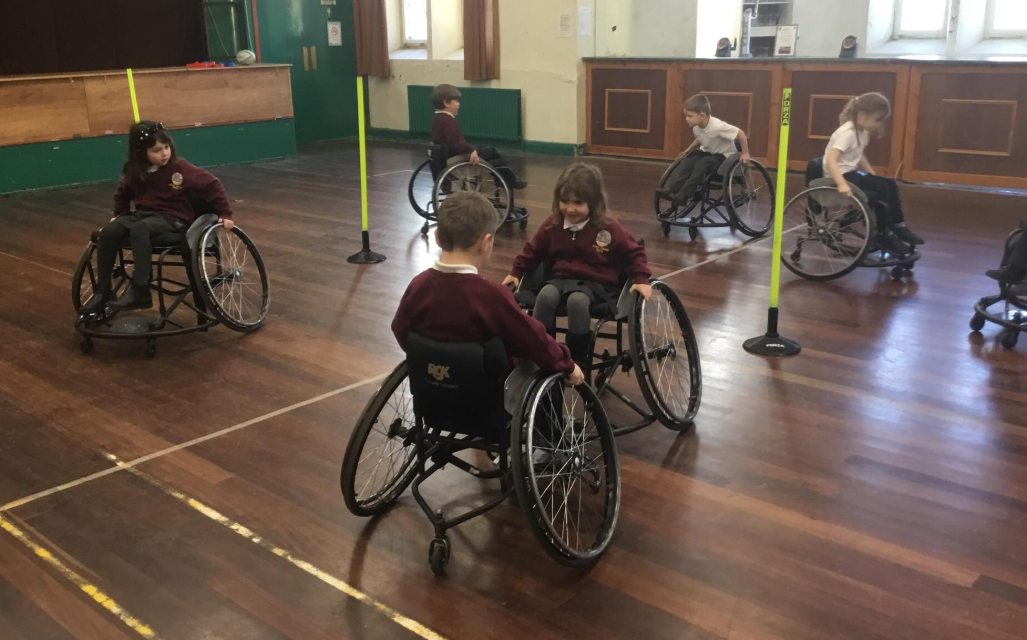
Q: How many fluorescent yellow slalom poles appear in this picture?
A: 3